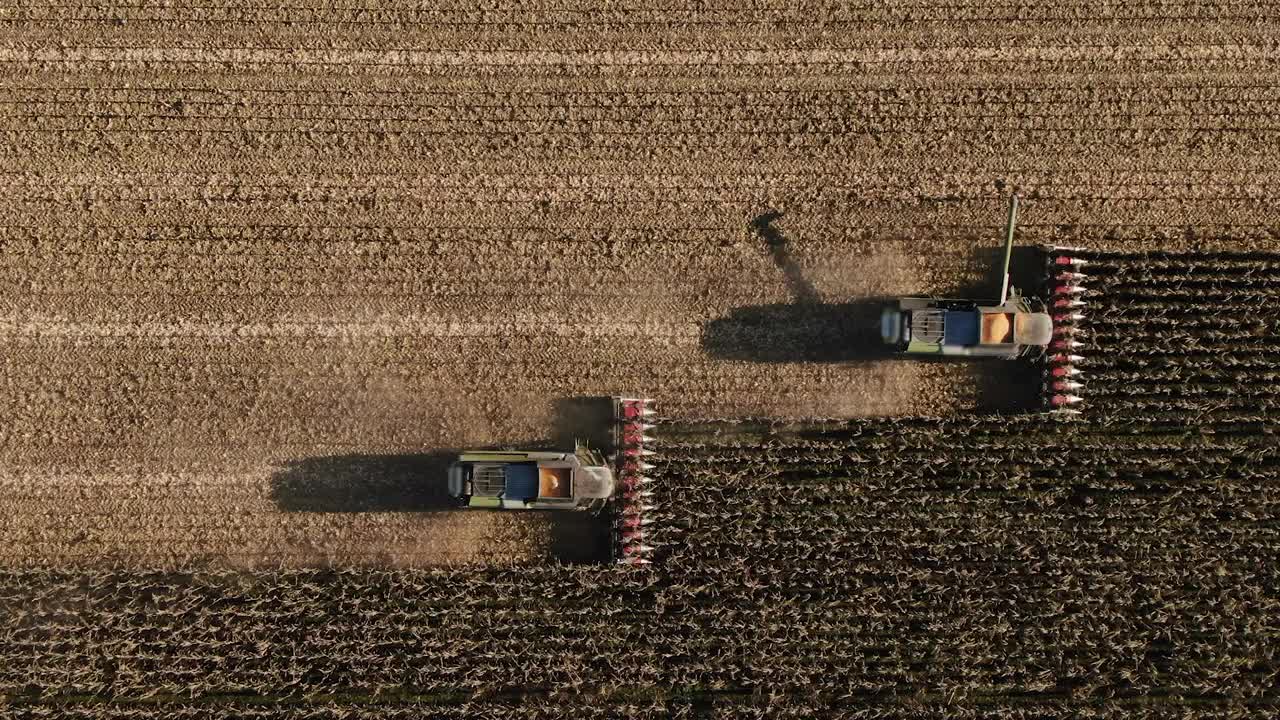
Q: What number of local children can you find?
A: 0